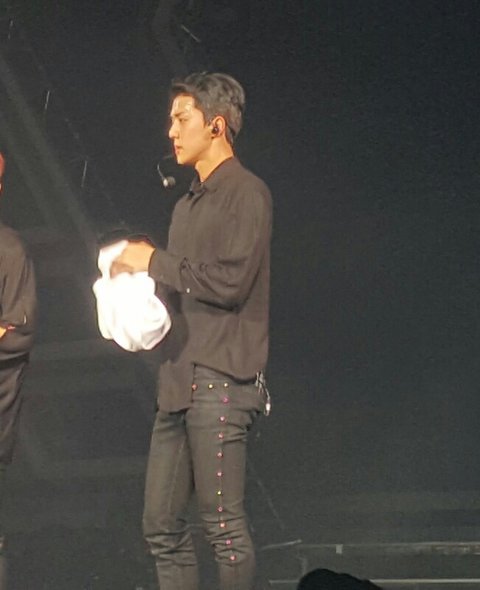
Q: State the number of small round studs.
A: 13